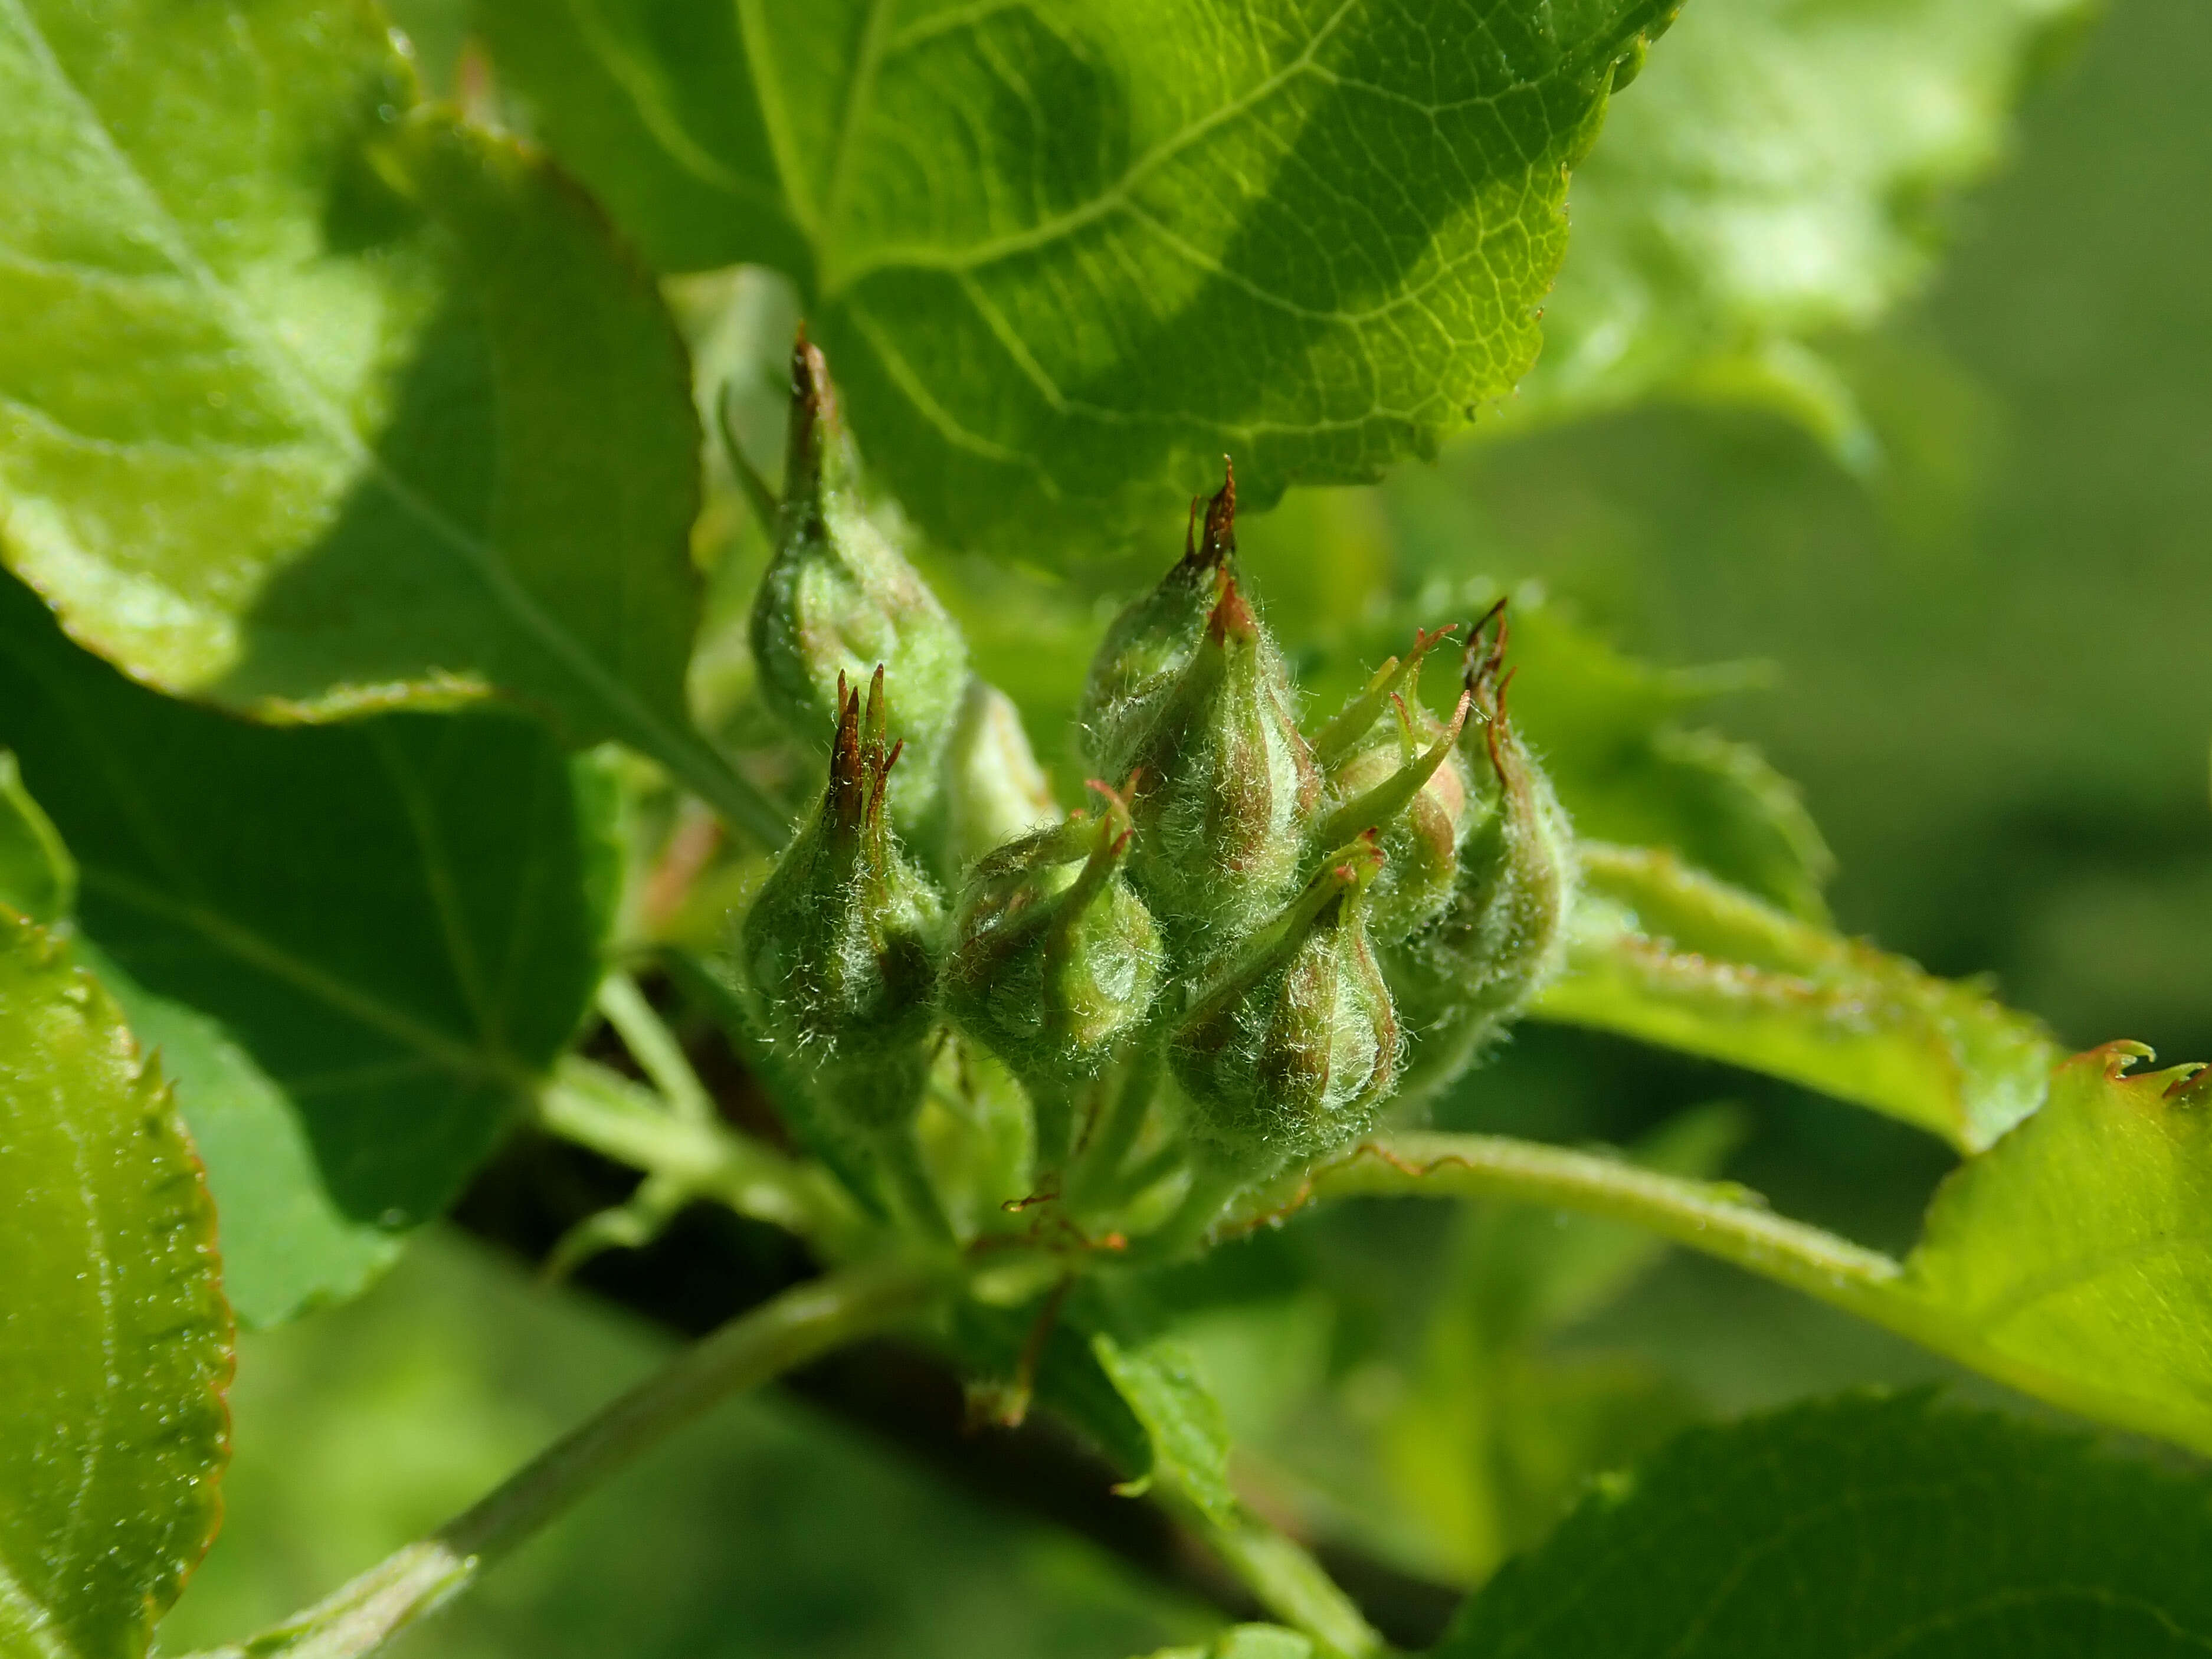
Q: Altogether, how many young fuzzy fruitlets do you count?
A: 8